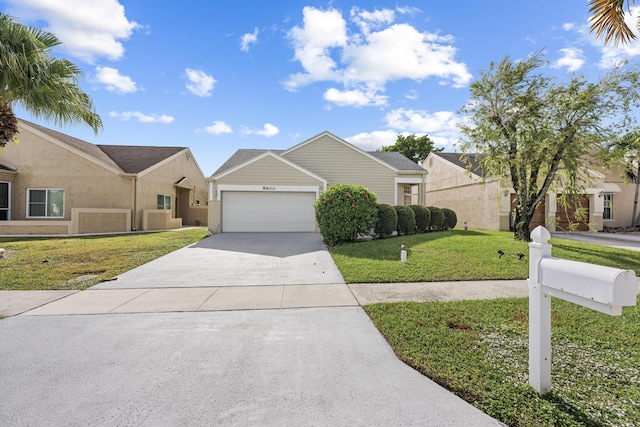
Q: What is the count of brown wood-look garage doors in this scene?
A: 2